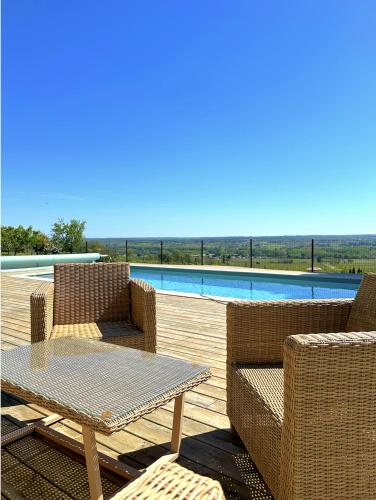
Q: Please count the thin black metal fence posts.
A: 6